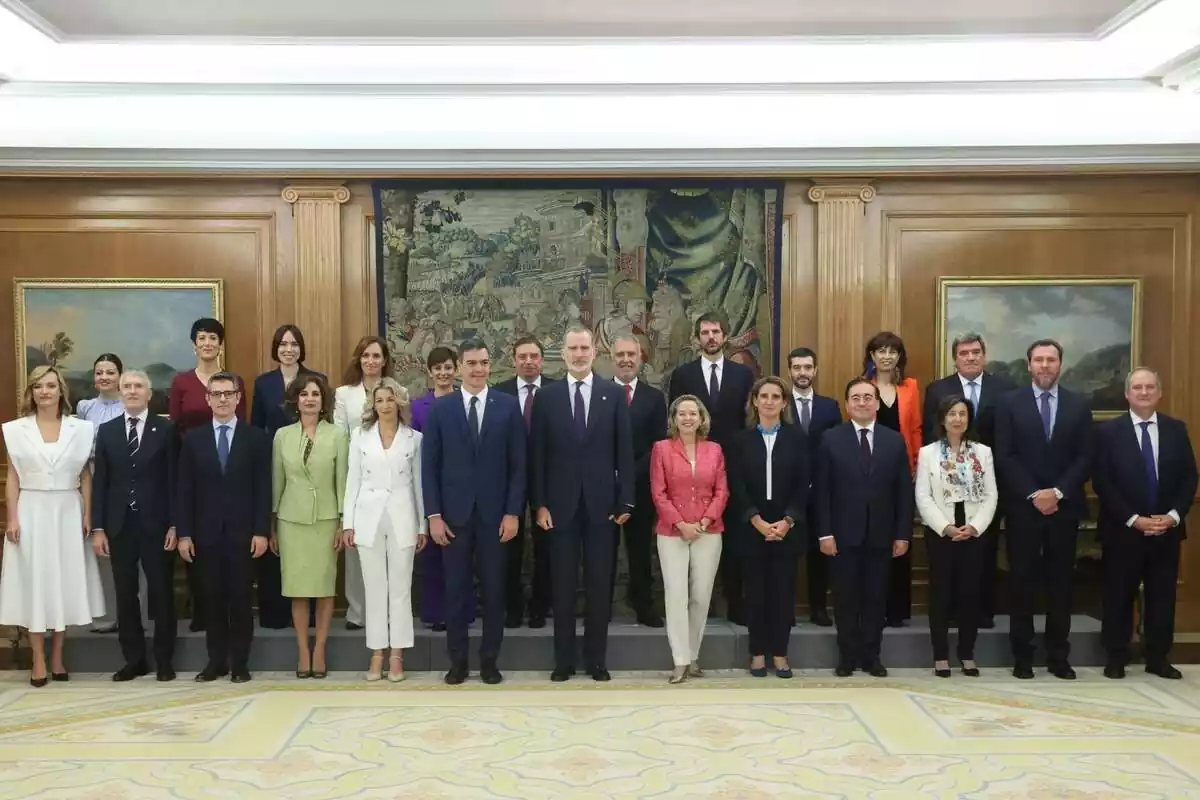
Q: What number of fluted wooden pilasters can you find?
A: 2